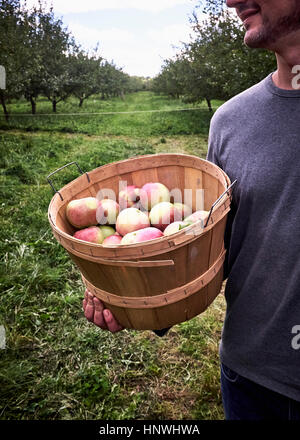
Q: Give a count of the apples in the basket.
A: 13